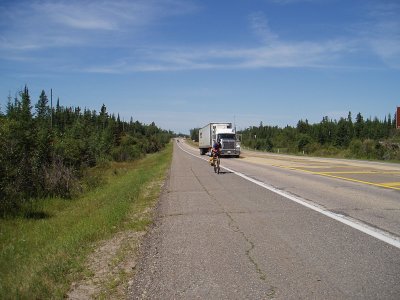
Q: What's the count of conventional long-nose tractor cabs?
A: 1